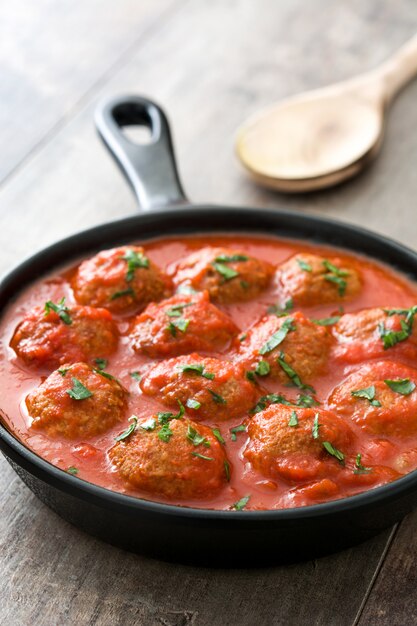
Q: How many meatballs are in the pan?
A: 12